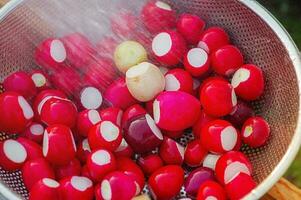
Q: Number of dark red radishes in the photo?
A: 3